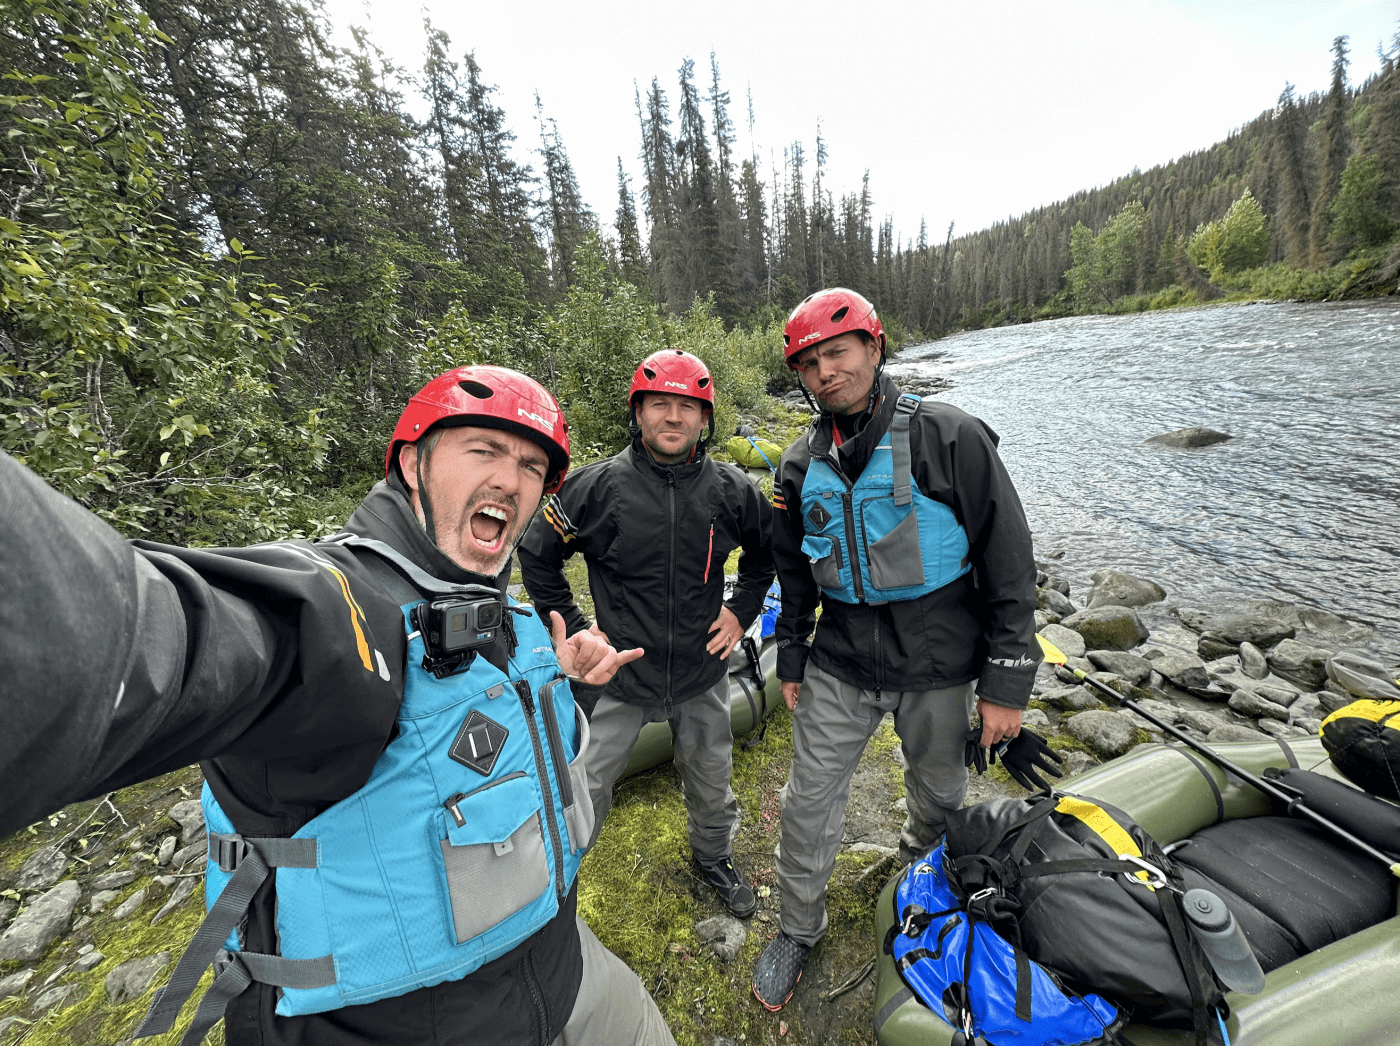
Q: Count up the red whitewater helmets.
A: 3